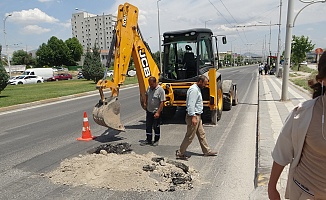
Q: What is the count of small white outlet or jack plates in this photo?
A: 0